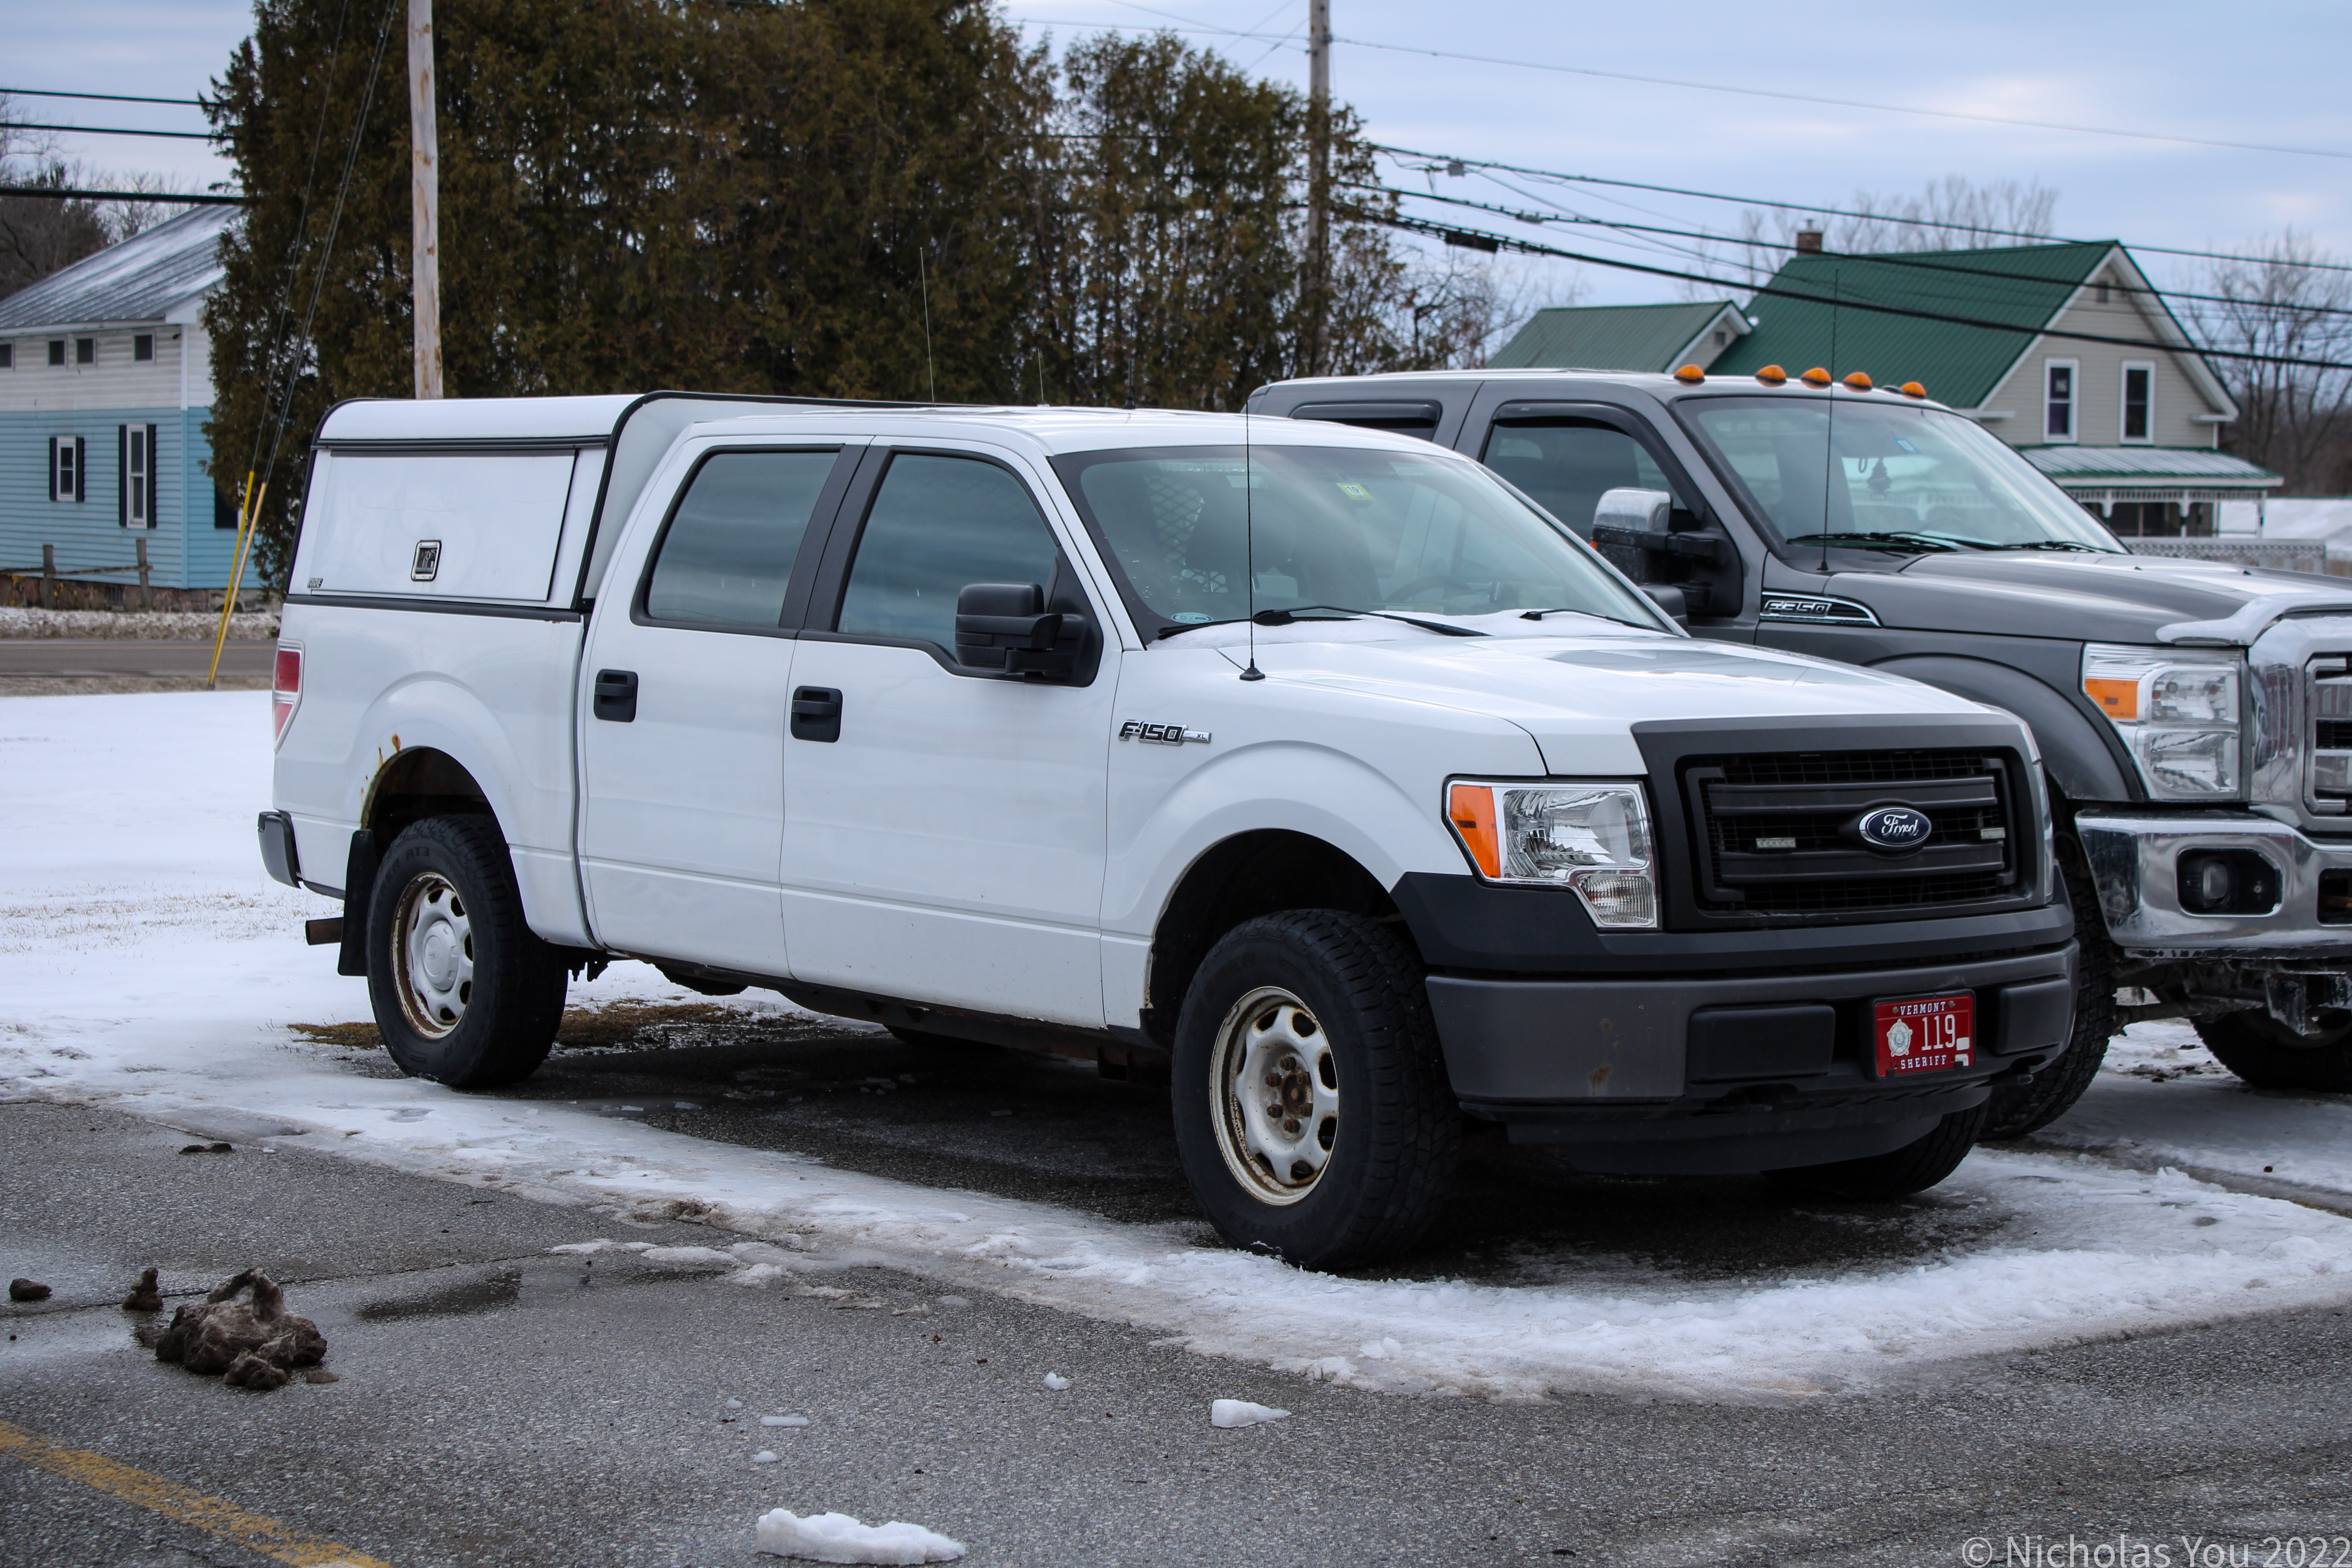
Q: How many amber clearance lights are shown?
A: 5